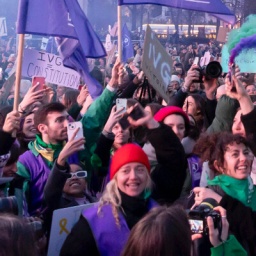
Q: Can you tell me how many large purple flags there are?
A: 2